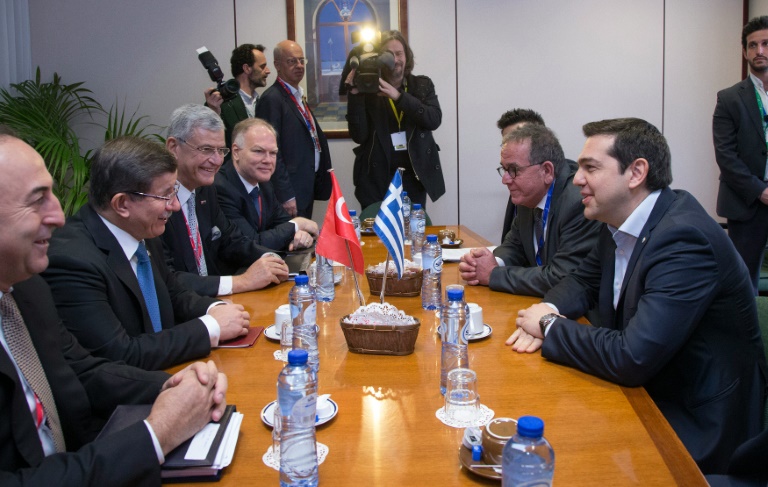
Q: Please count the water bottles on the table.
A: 9